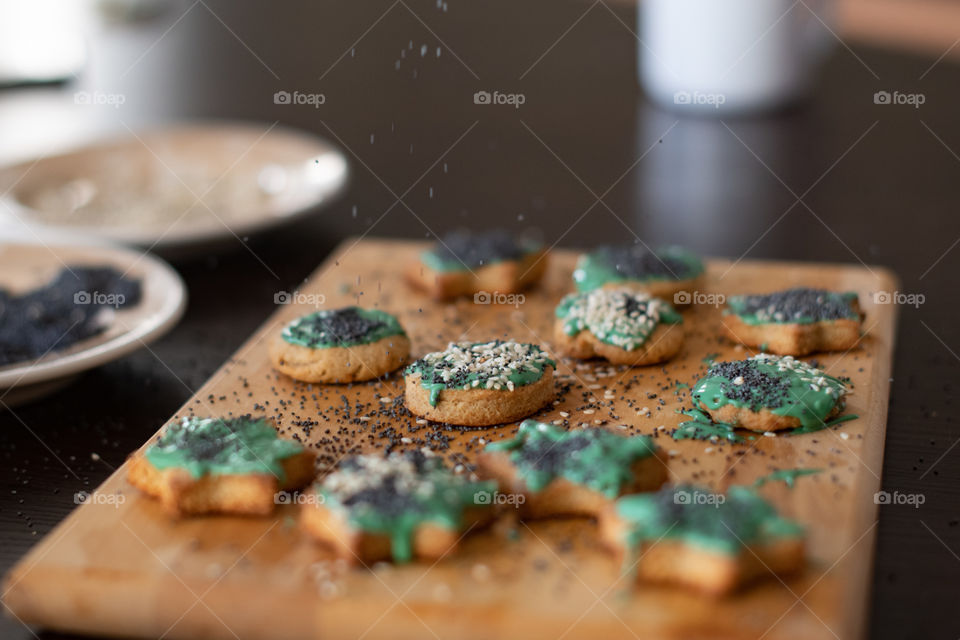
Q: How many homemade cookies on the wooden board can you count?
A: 11